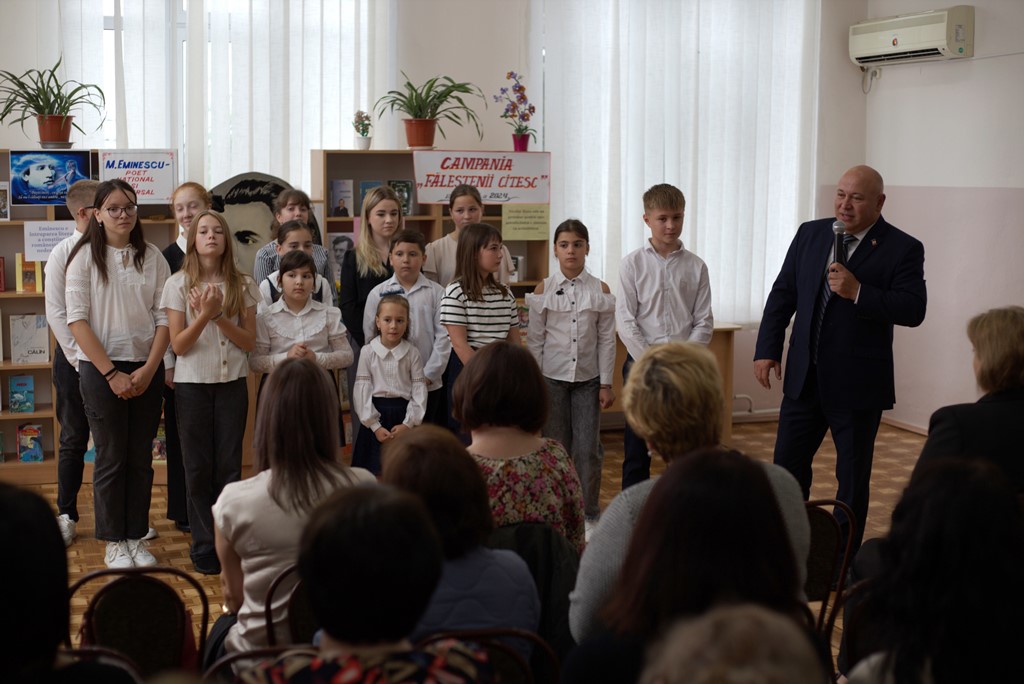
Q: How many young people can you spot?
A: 14